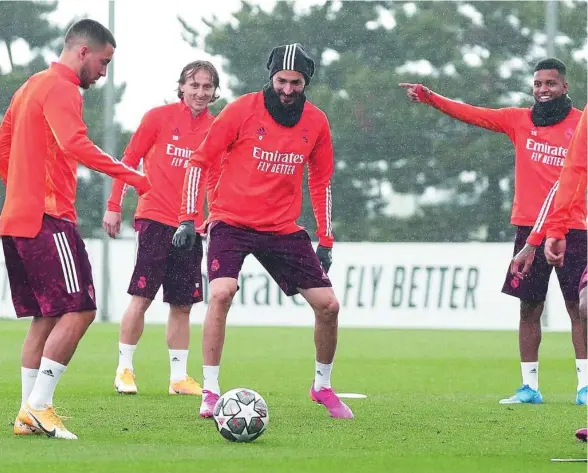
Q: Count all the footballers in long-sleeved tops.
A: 5